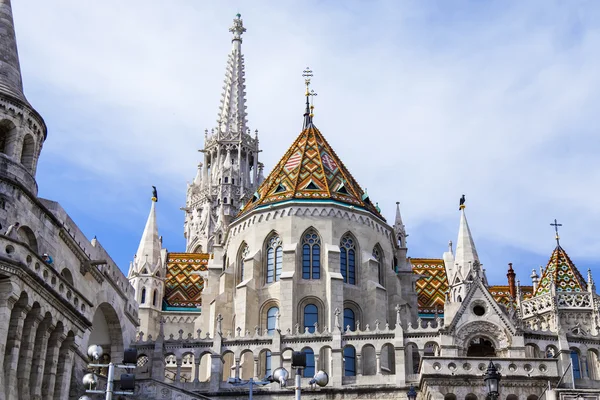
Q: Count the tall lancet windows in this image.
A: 5